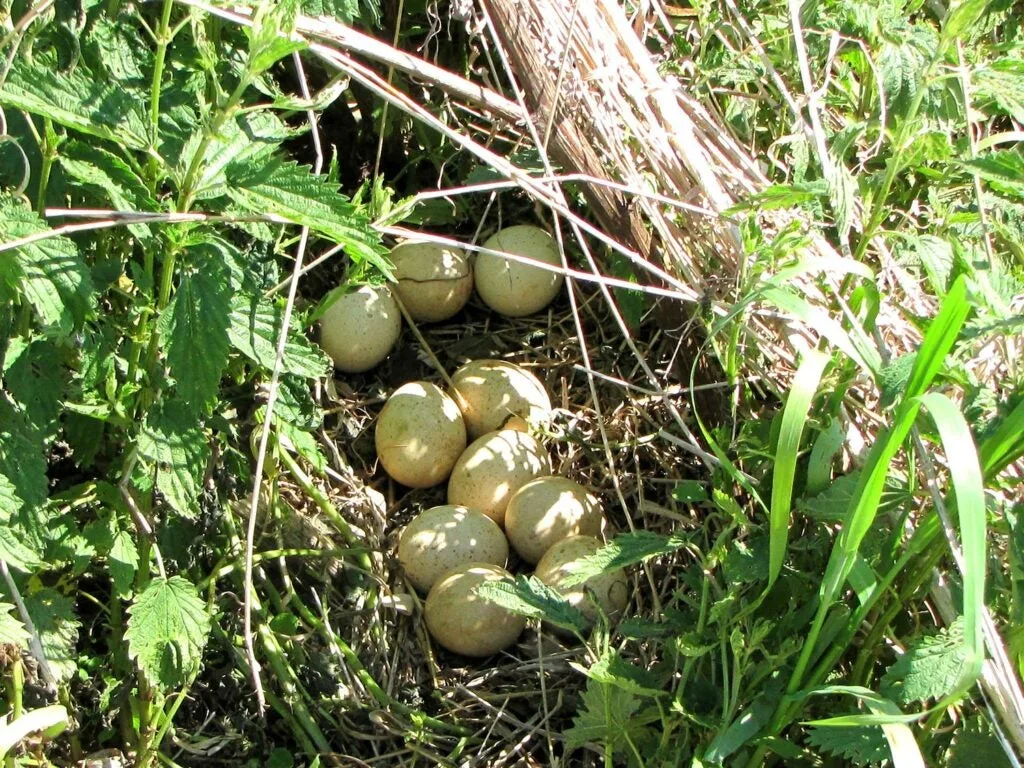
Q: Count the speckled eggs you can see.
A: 10